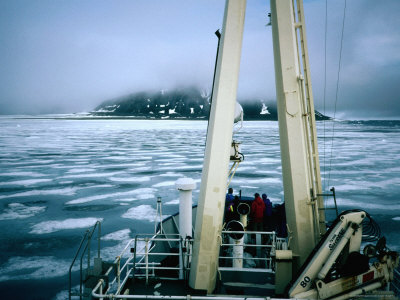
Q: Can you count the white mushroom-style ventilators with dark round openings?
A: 2